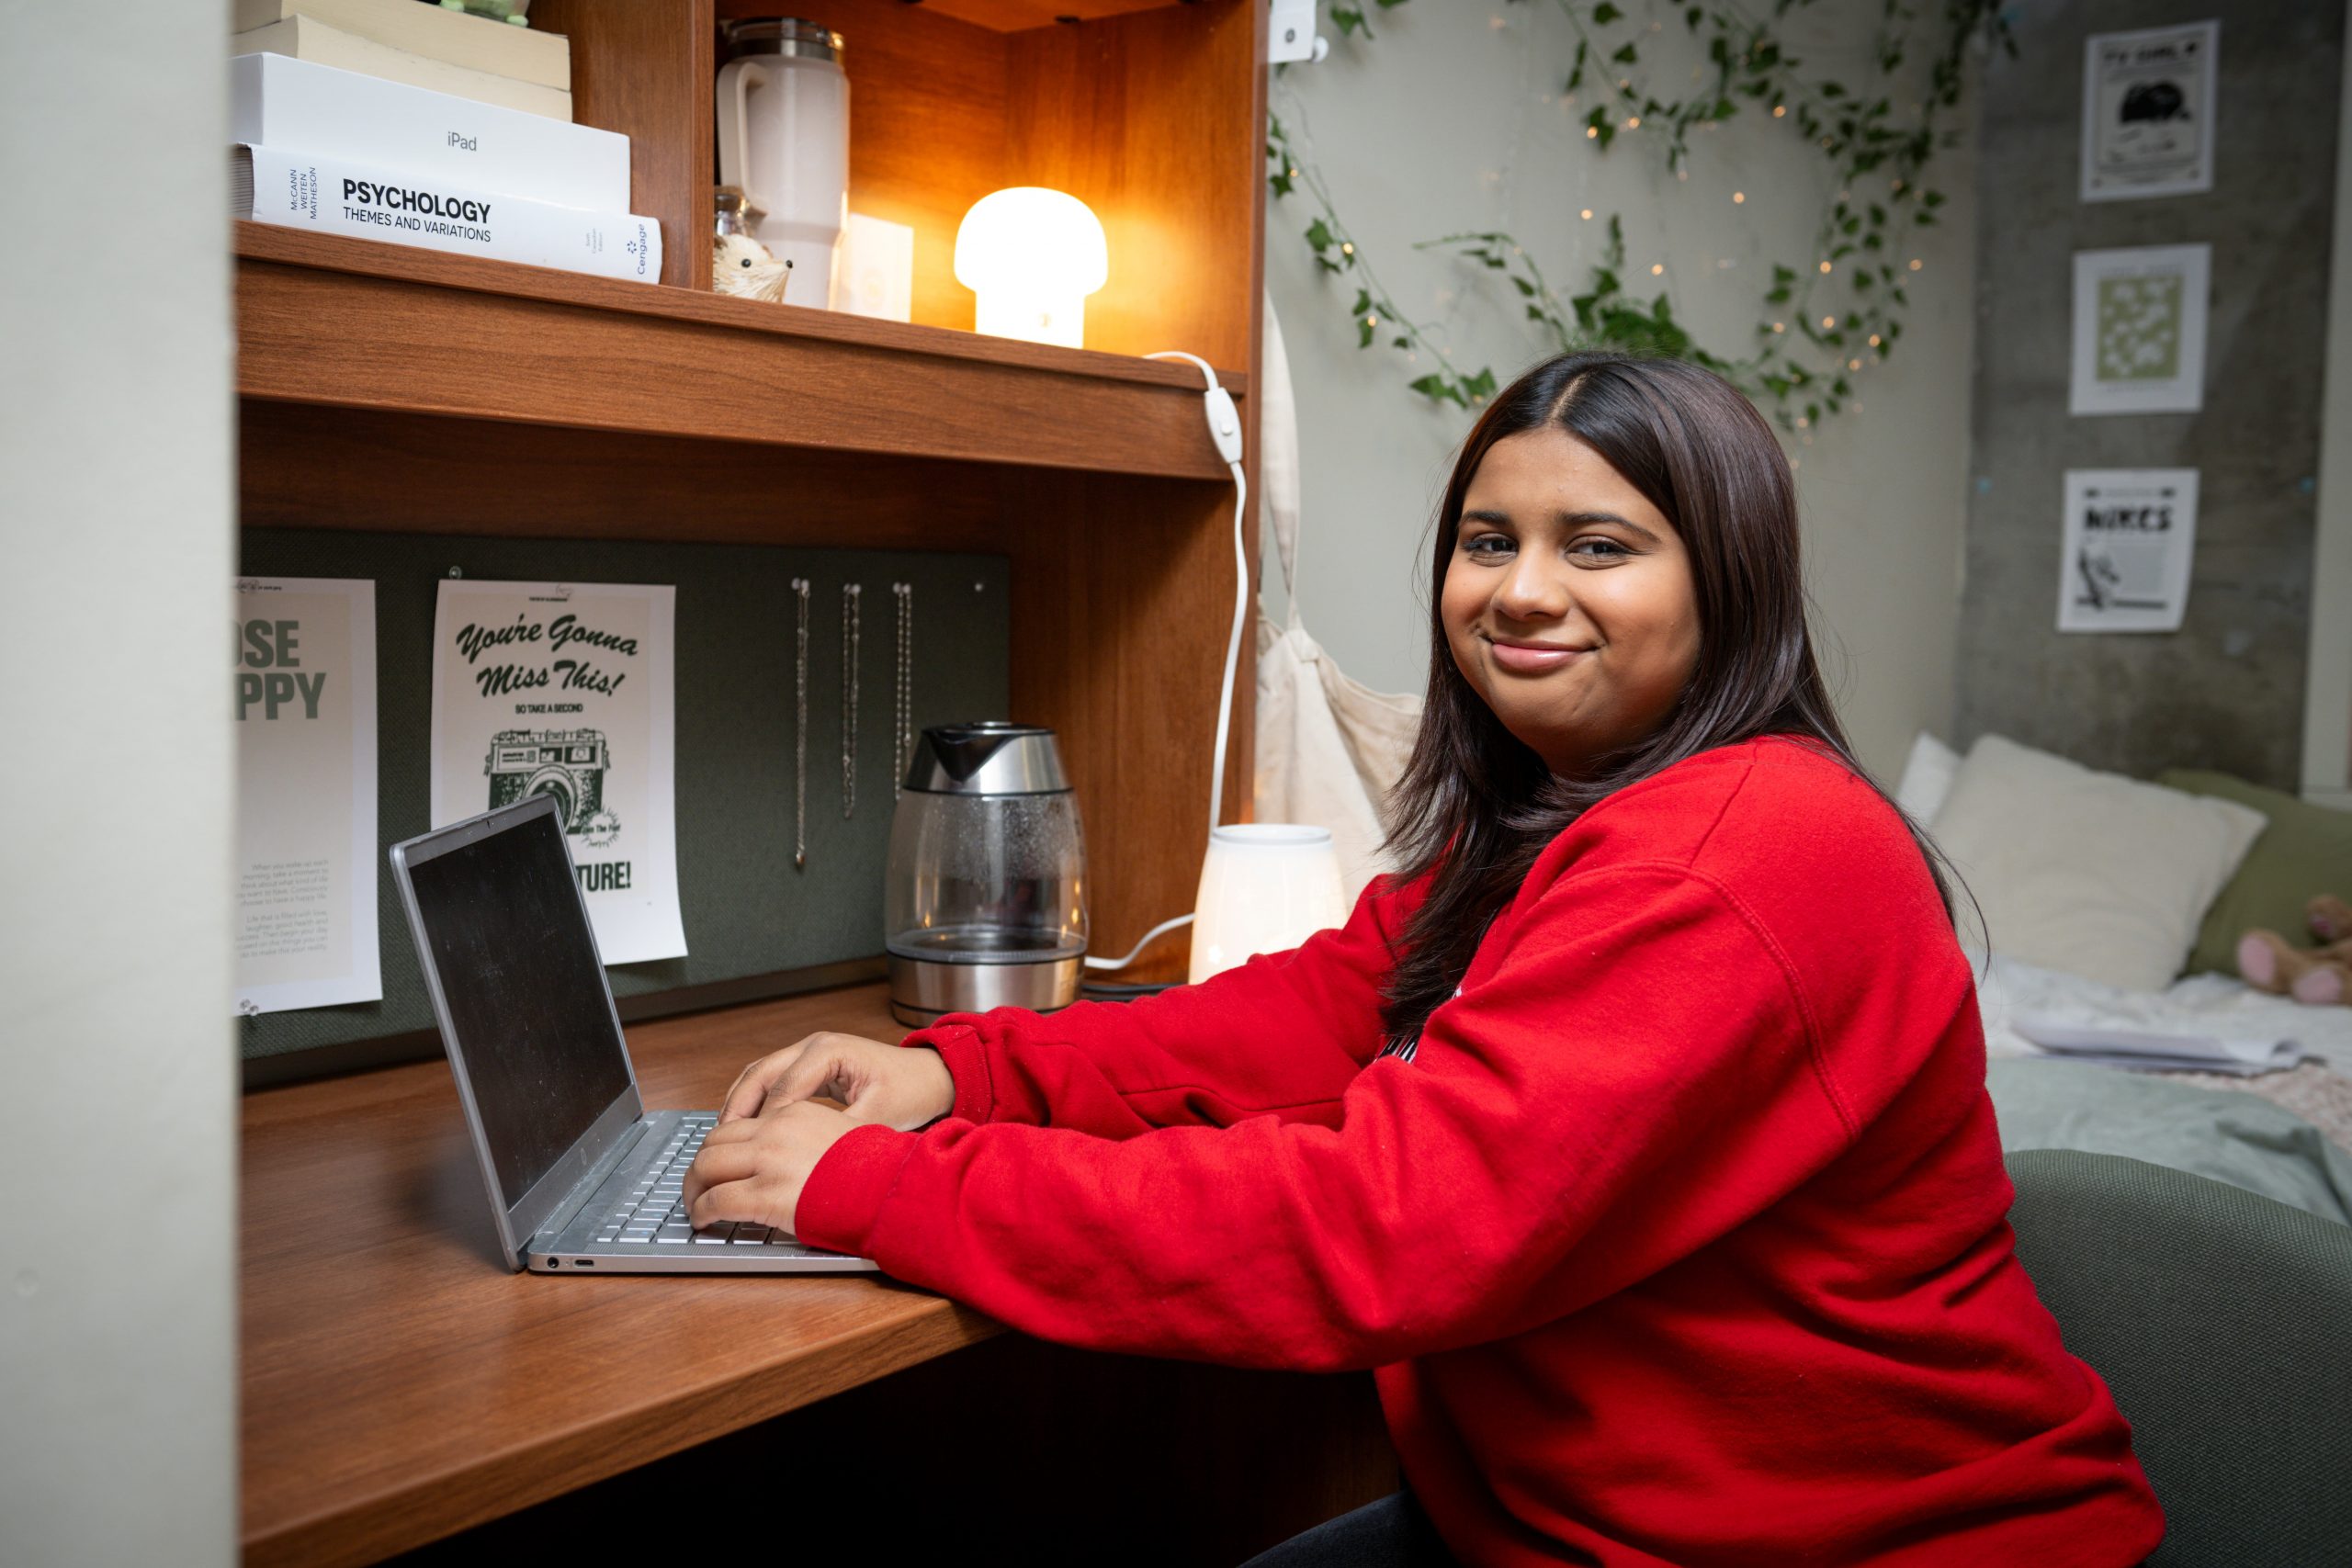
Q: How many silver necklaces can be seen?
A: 3